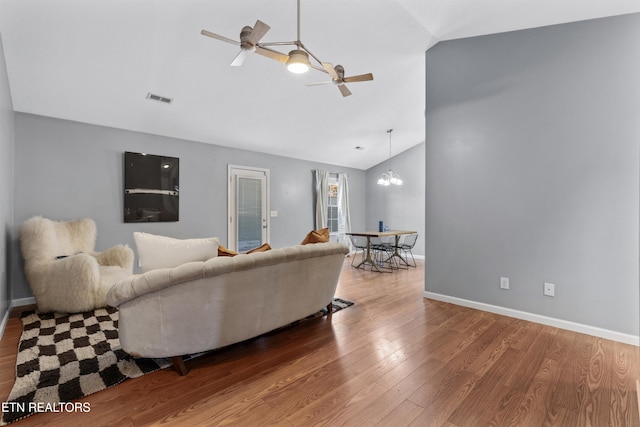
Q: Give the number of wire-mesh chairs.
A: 4